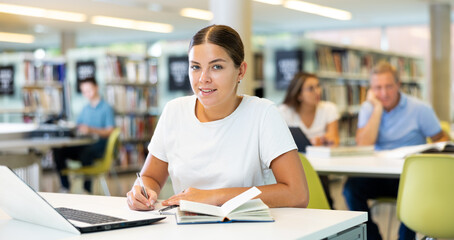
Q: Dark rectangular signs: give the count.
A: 4